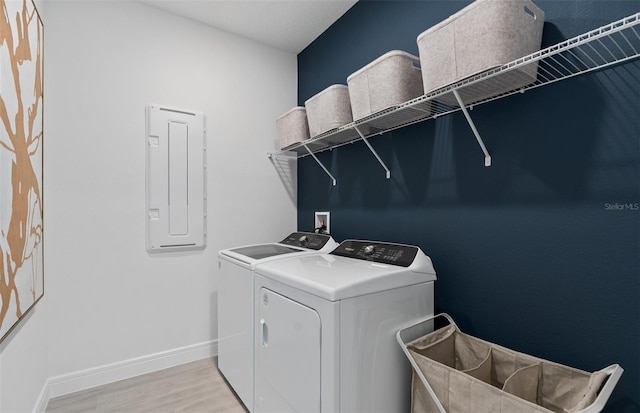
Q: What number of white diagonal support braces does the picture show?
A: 3